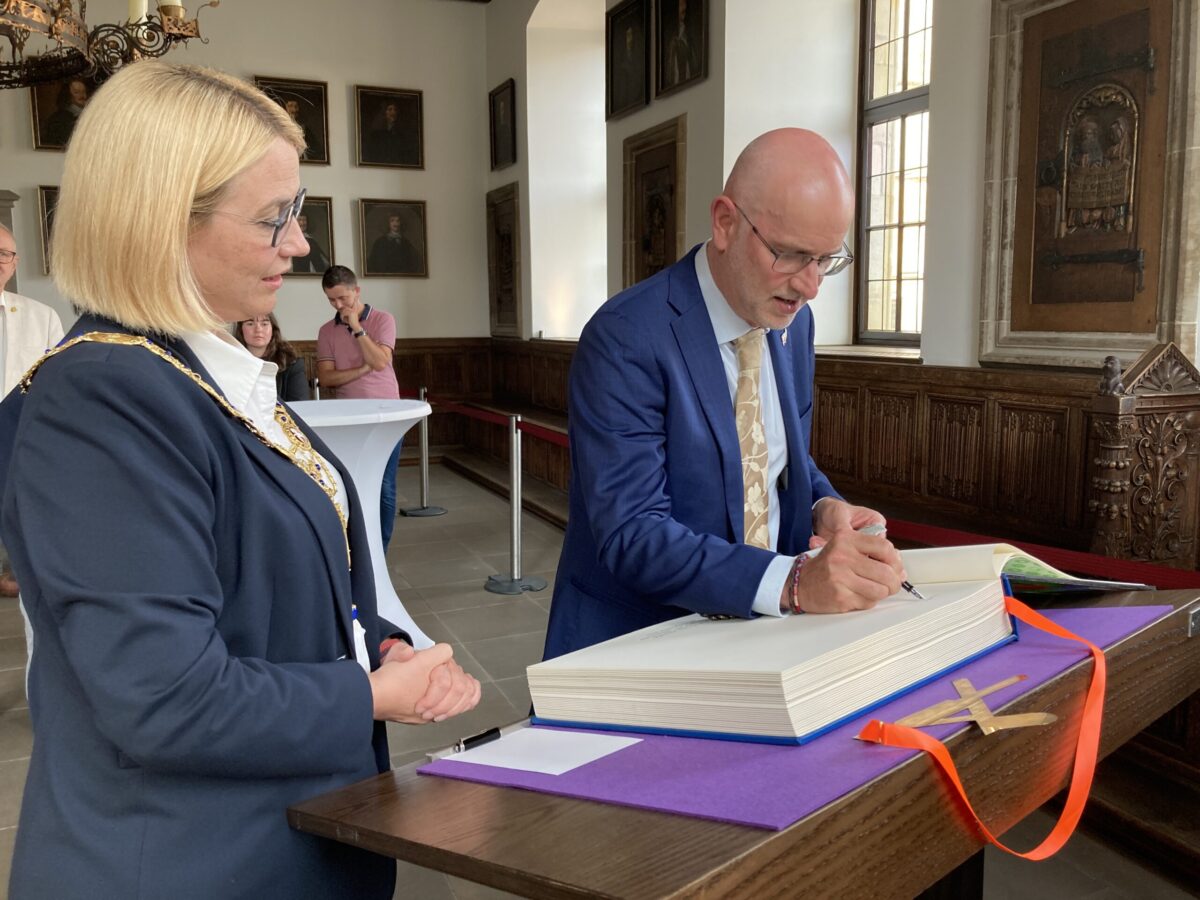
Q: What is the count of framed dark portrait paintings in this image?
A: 9